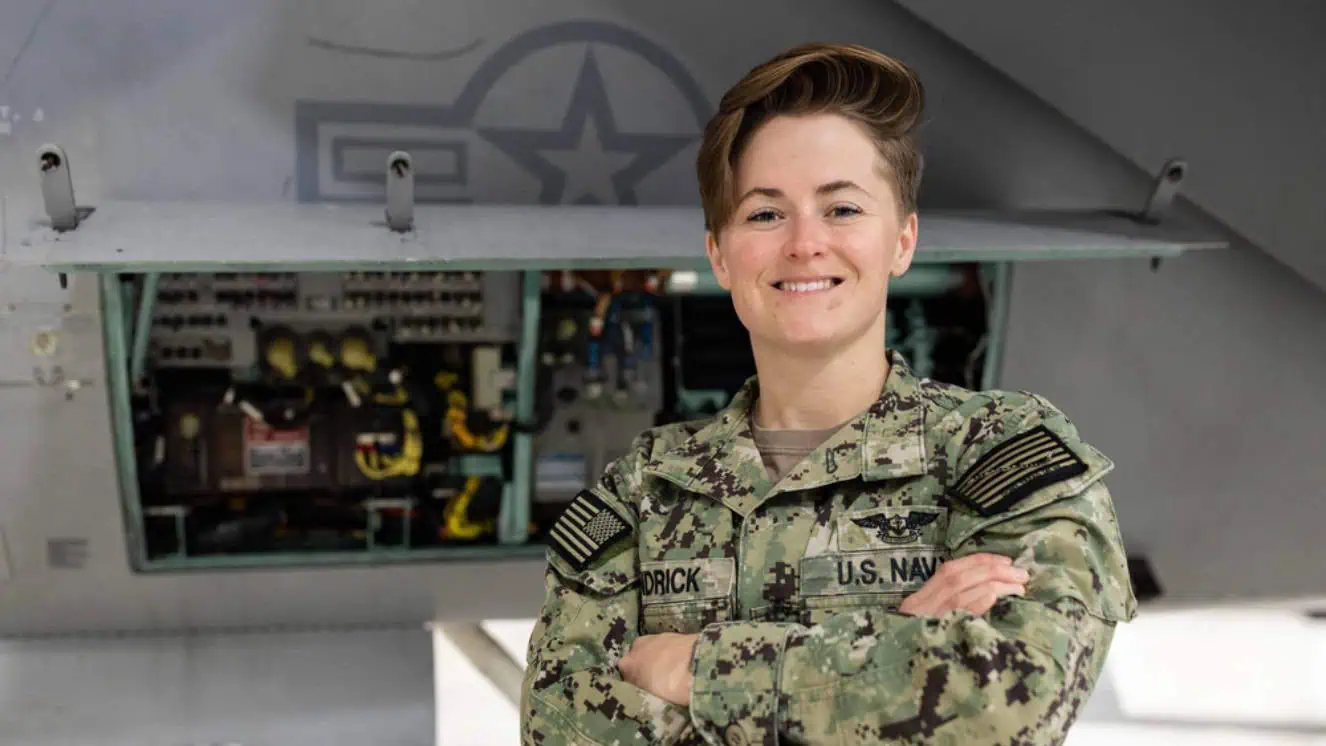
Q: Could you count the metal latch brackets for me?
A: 3